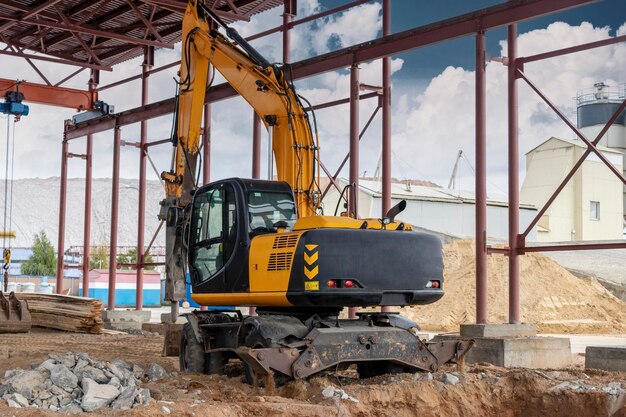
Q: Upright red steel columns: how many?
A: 11